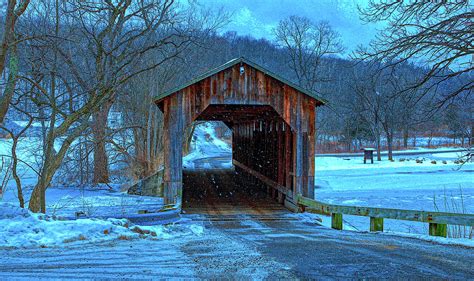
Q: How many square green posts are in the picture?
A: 3